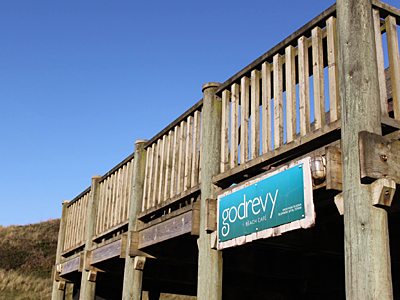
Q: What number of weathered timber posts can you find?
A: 5